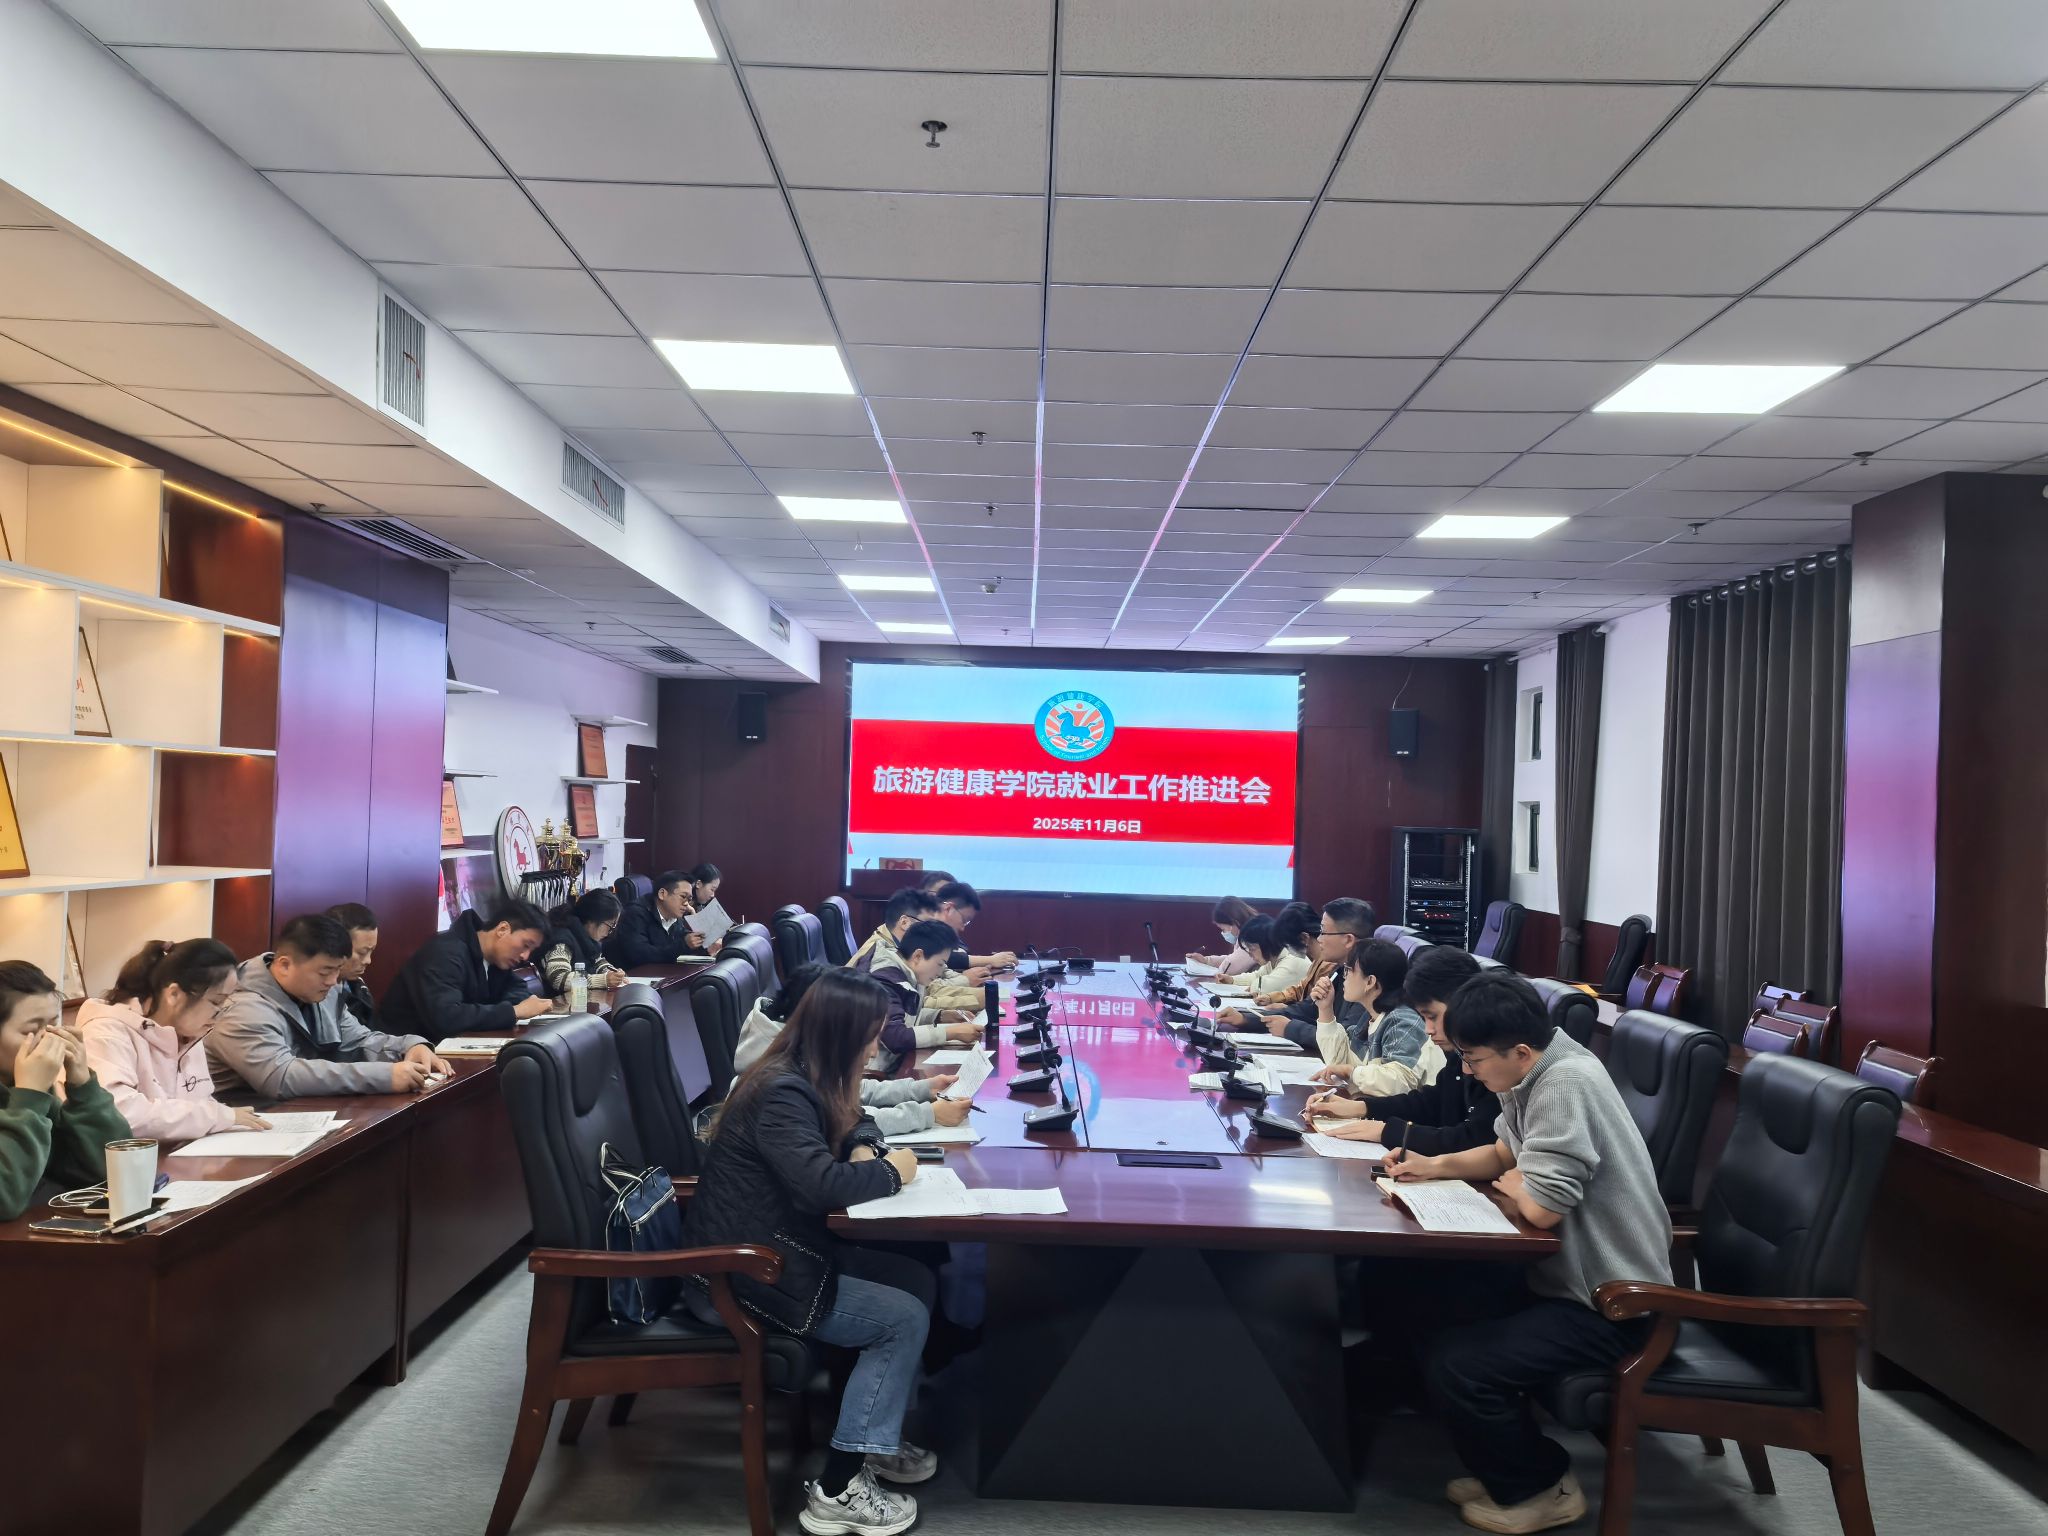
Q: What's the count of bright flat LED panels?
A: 9